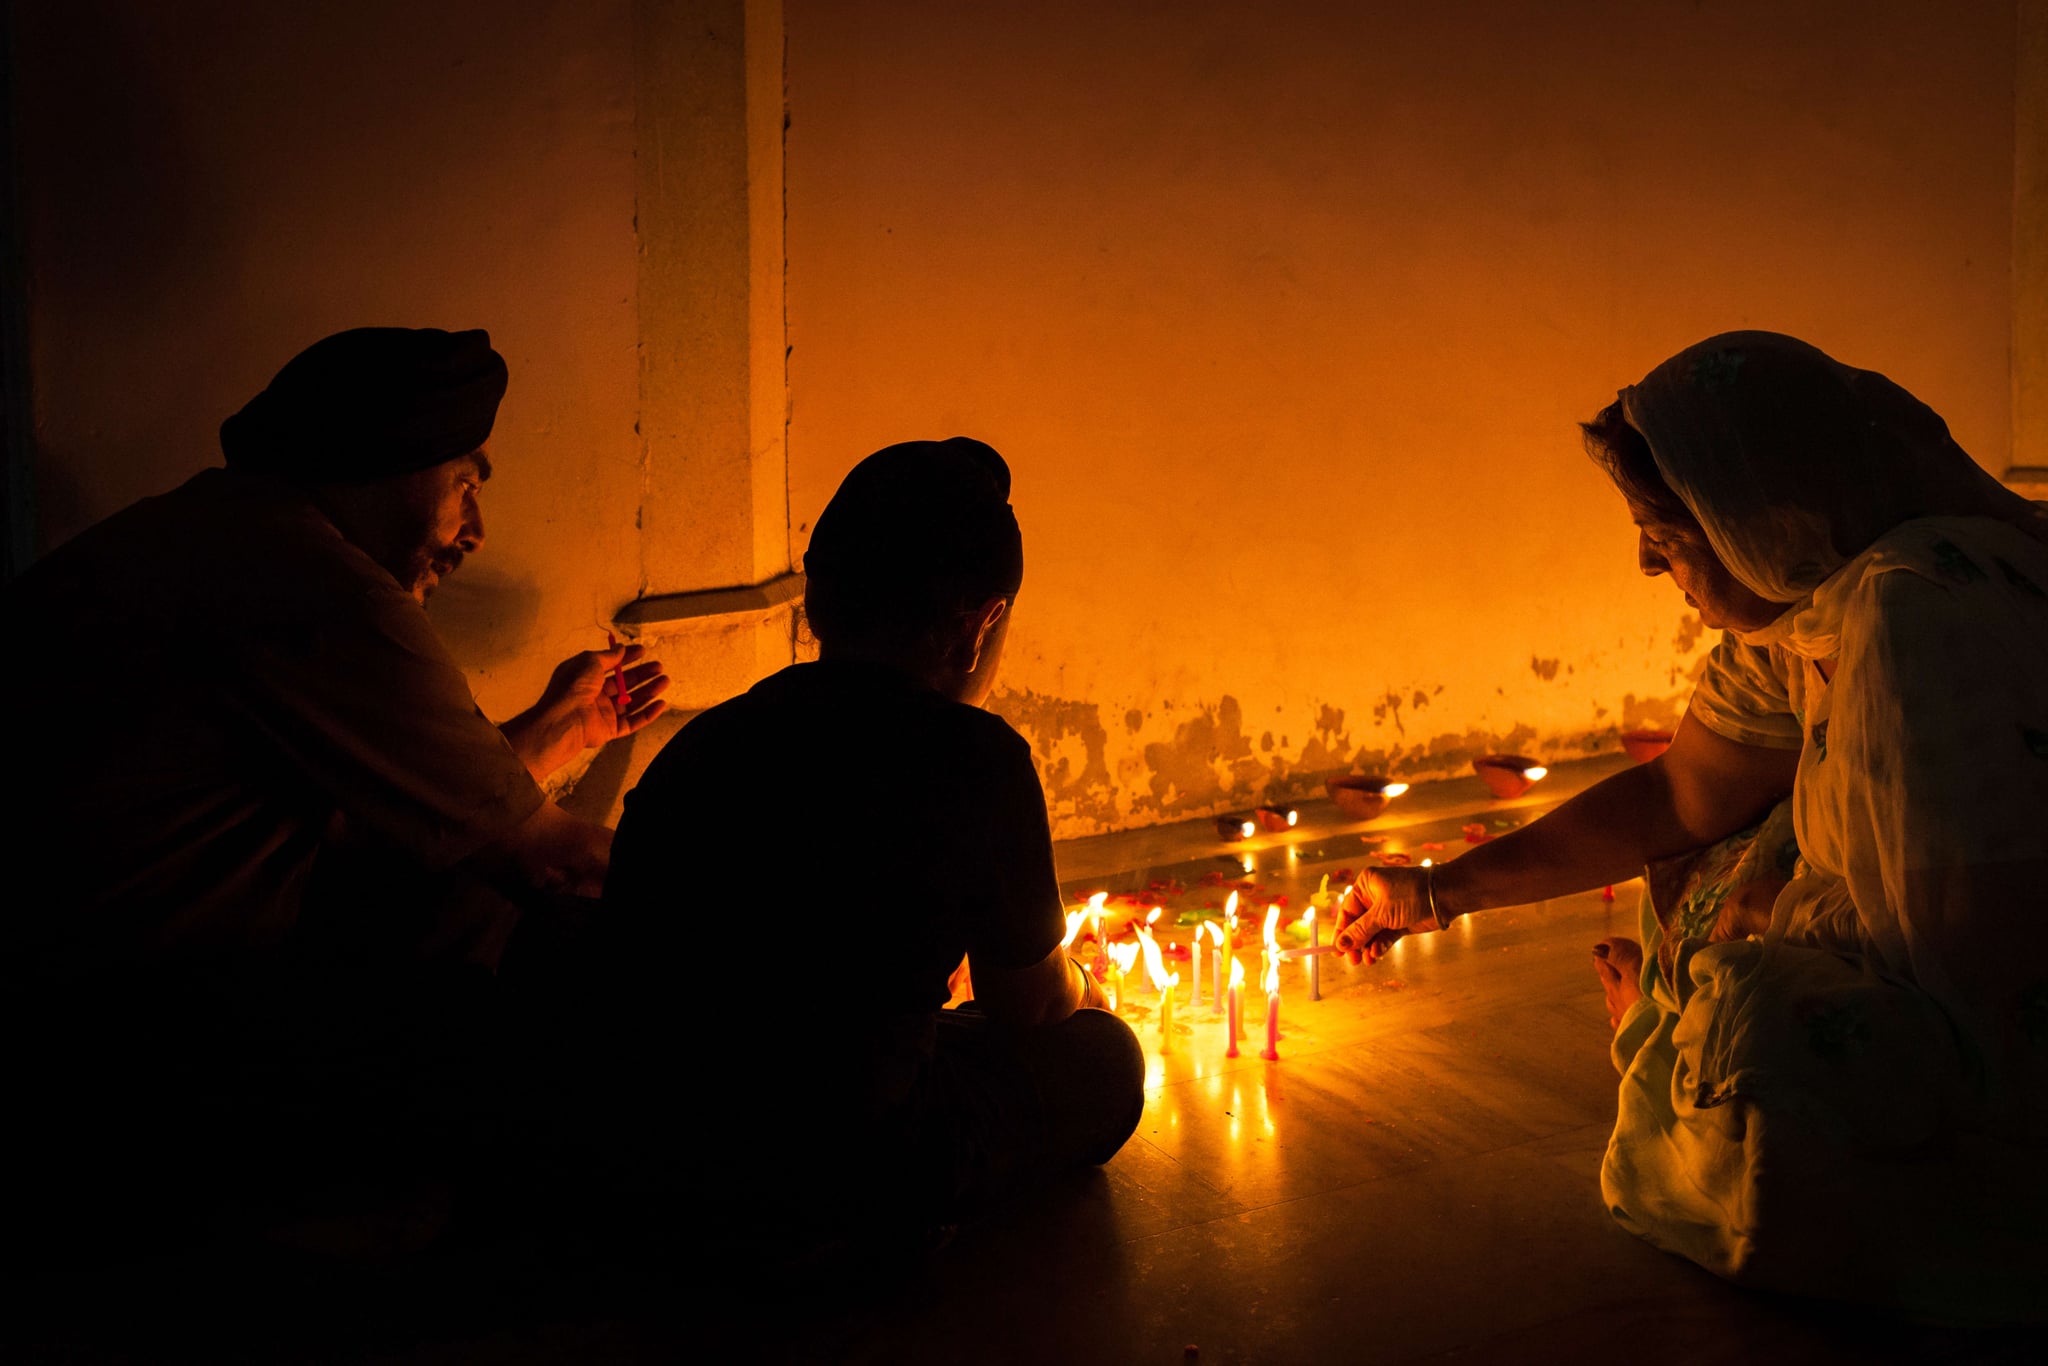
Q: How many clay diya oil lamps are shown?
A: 5